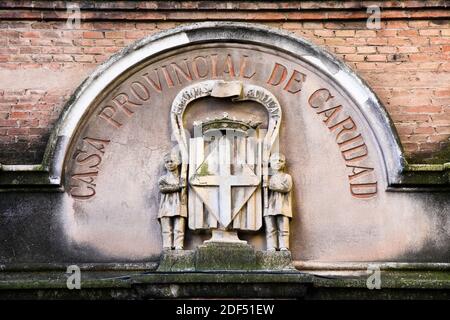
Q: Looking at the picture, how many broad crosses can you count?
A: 1